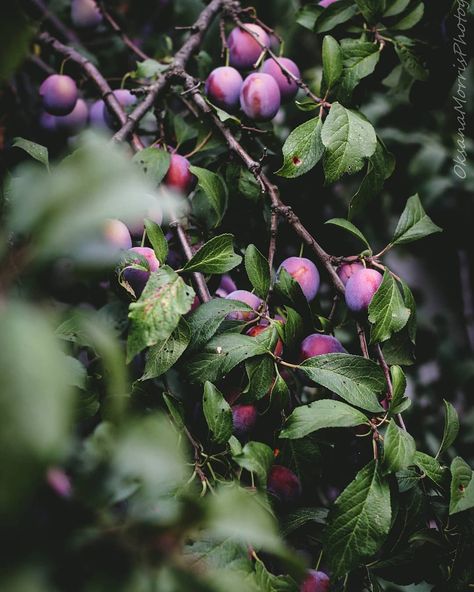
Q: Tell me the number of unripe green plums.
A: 0